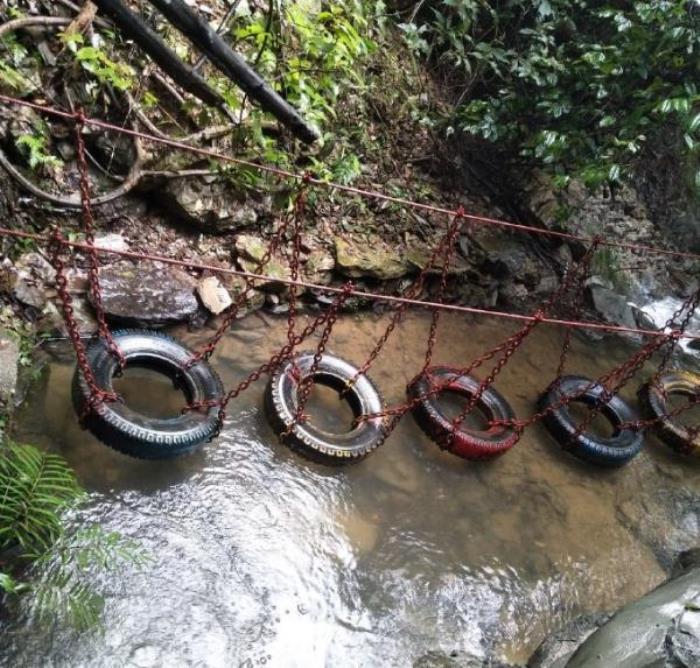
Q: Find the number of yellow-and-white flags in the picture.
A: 0